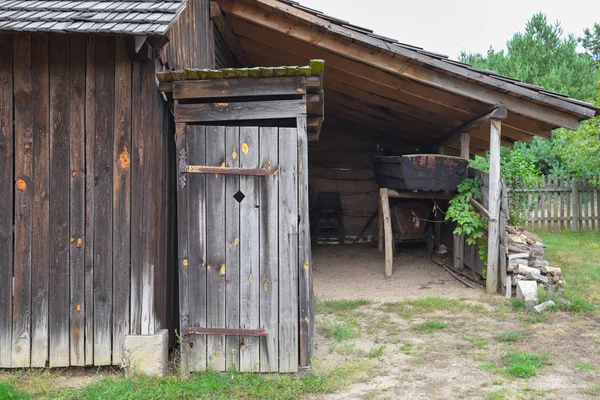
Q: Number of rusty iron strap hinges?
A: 2